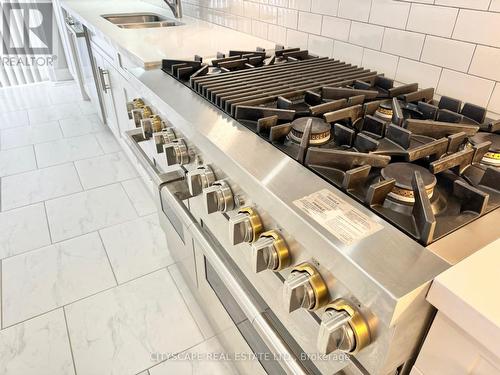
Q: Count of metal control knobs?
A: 11